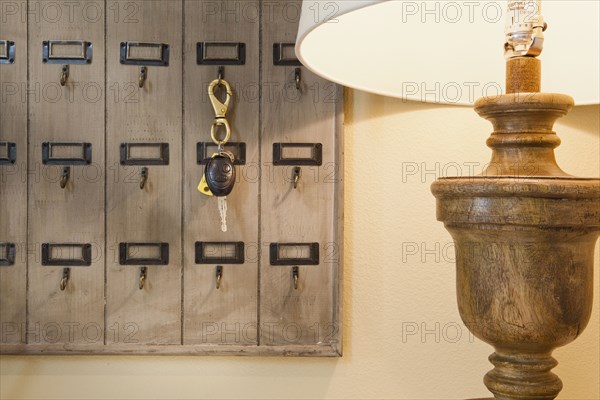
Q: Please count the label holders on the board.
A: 15